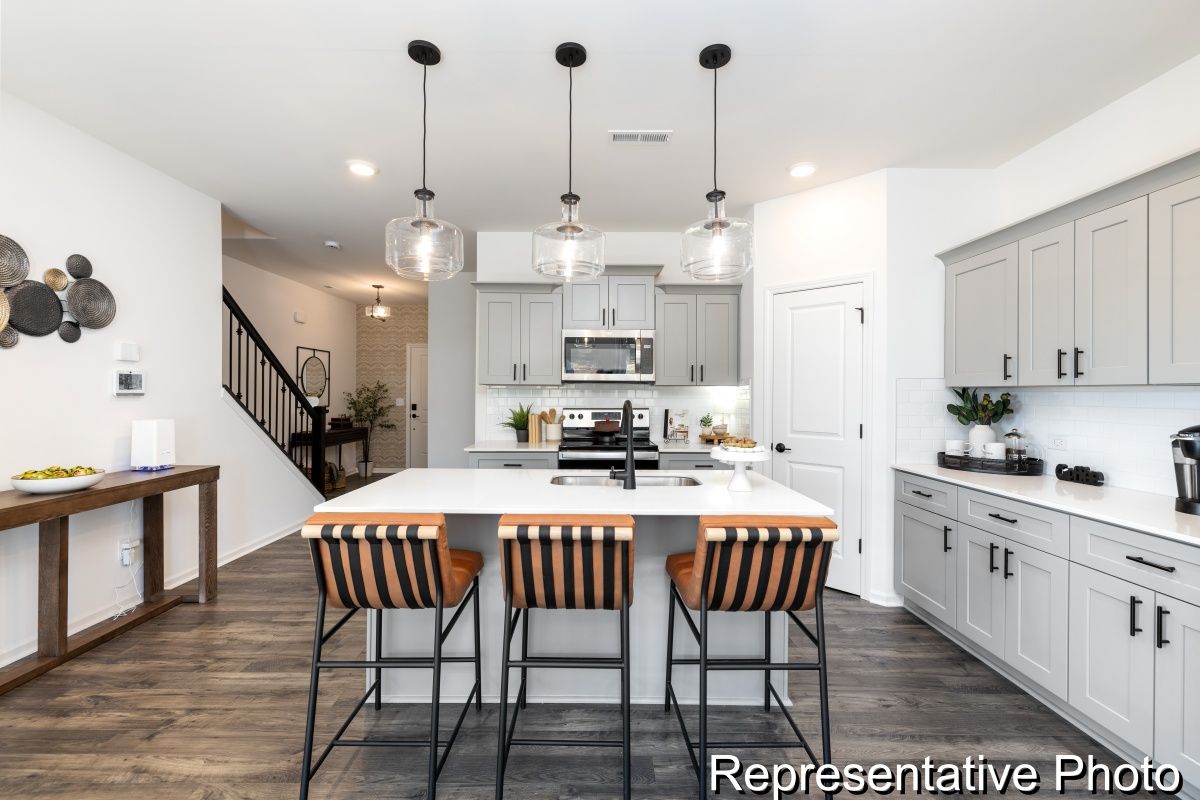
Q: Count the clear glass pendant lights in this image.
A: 3